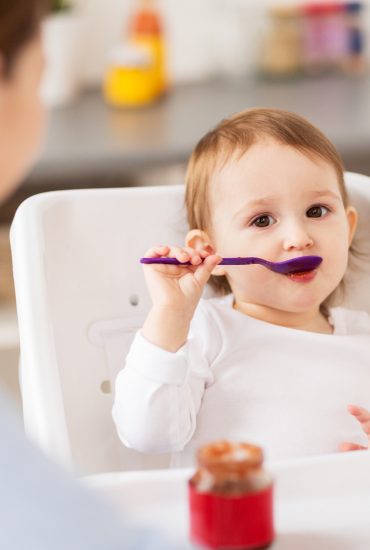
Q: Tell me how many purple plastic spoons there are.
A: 1